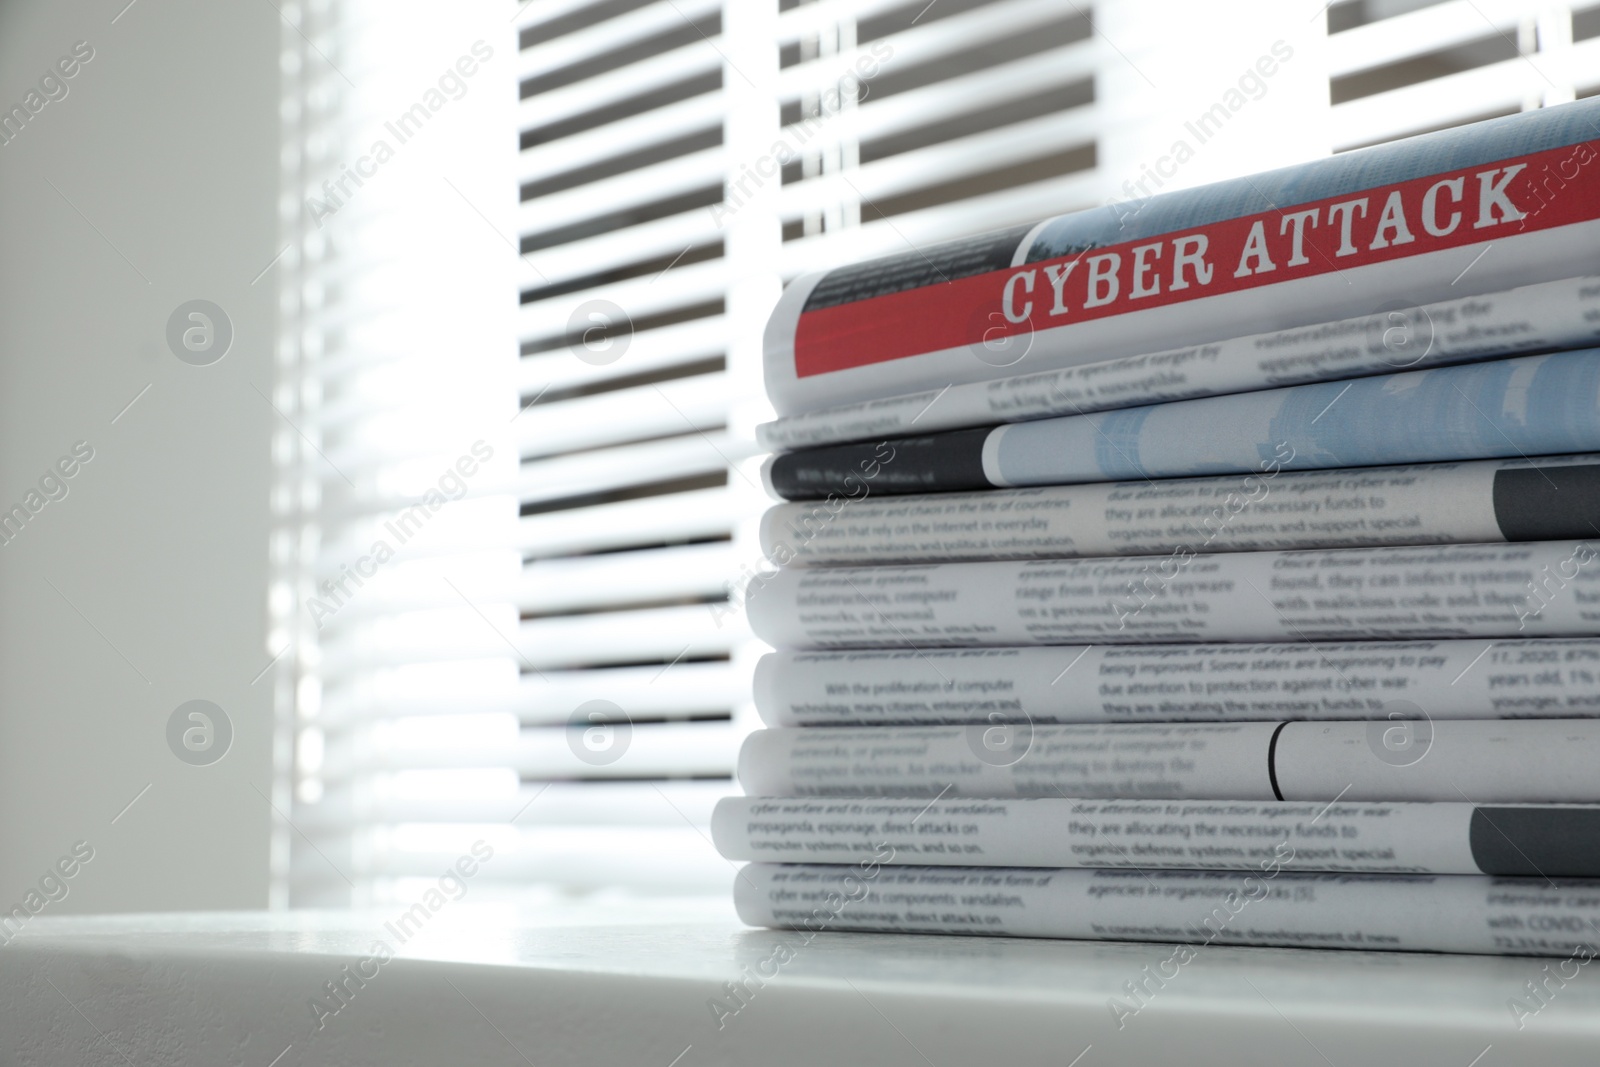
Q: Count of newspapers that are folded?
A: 9